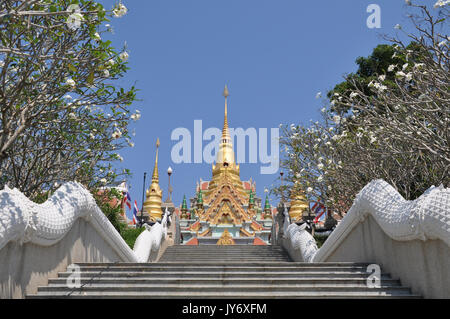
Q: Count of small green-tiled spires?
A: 4